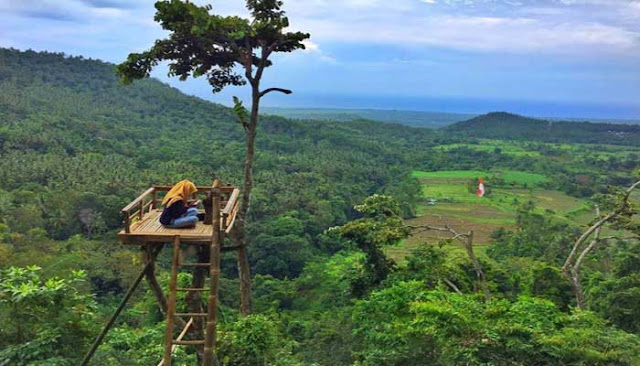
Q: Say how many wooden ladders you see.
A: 1